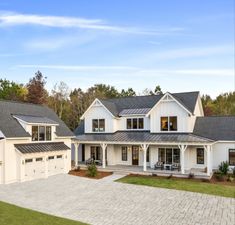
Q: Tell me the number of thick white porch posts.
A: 5